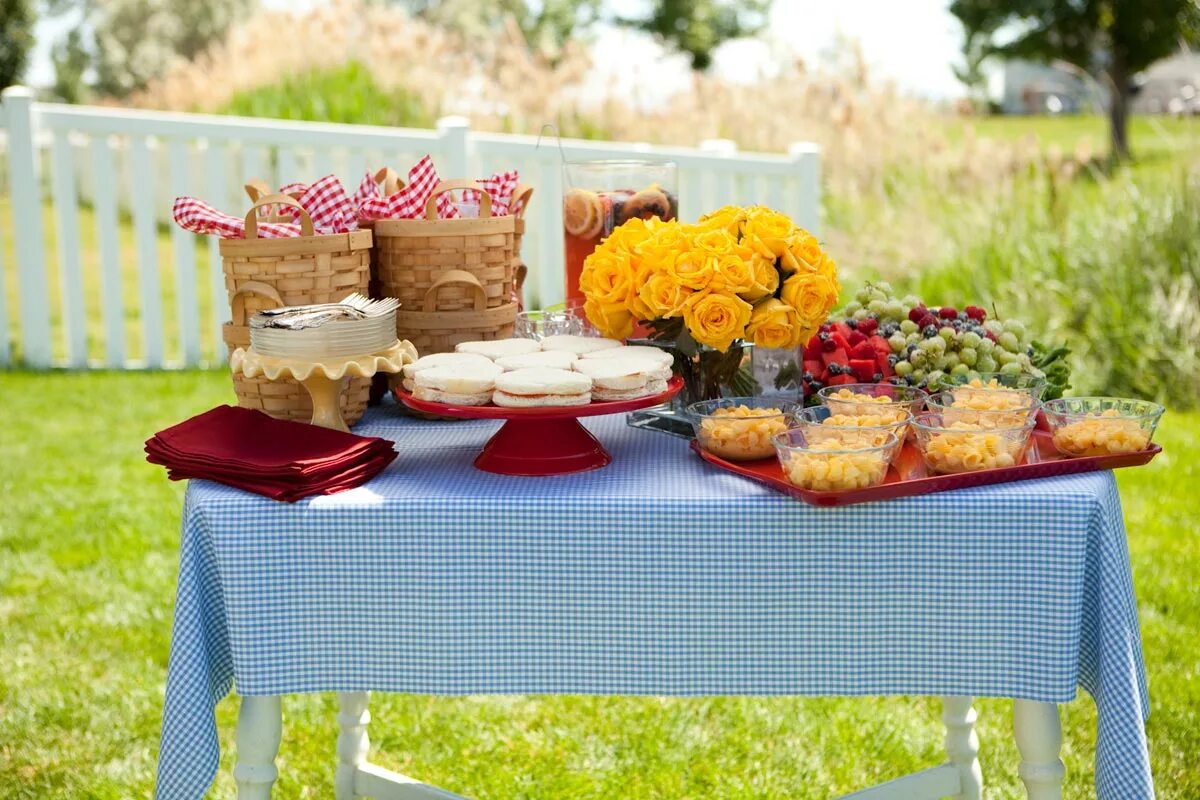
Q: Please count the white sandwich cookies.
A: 8